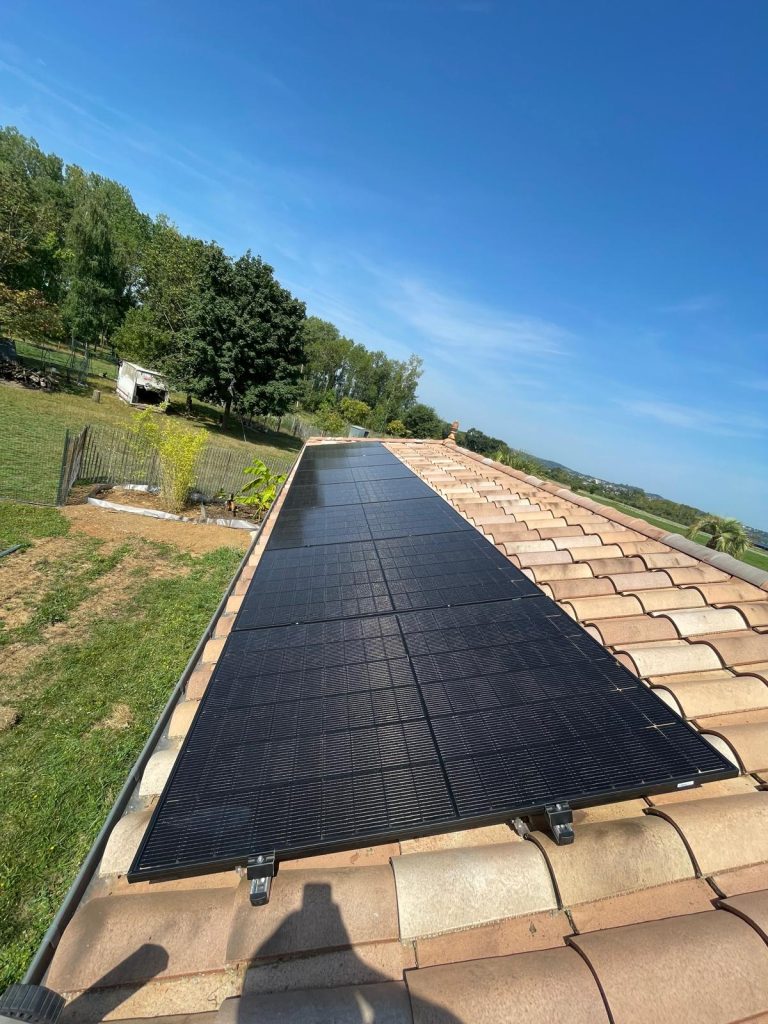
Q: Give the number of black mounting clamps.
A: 2